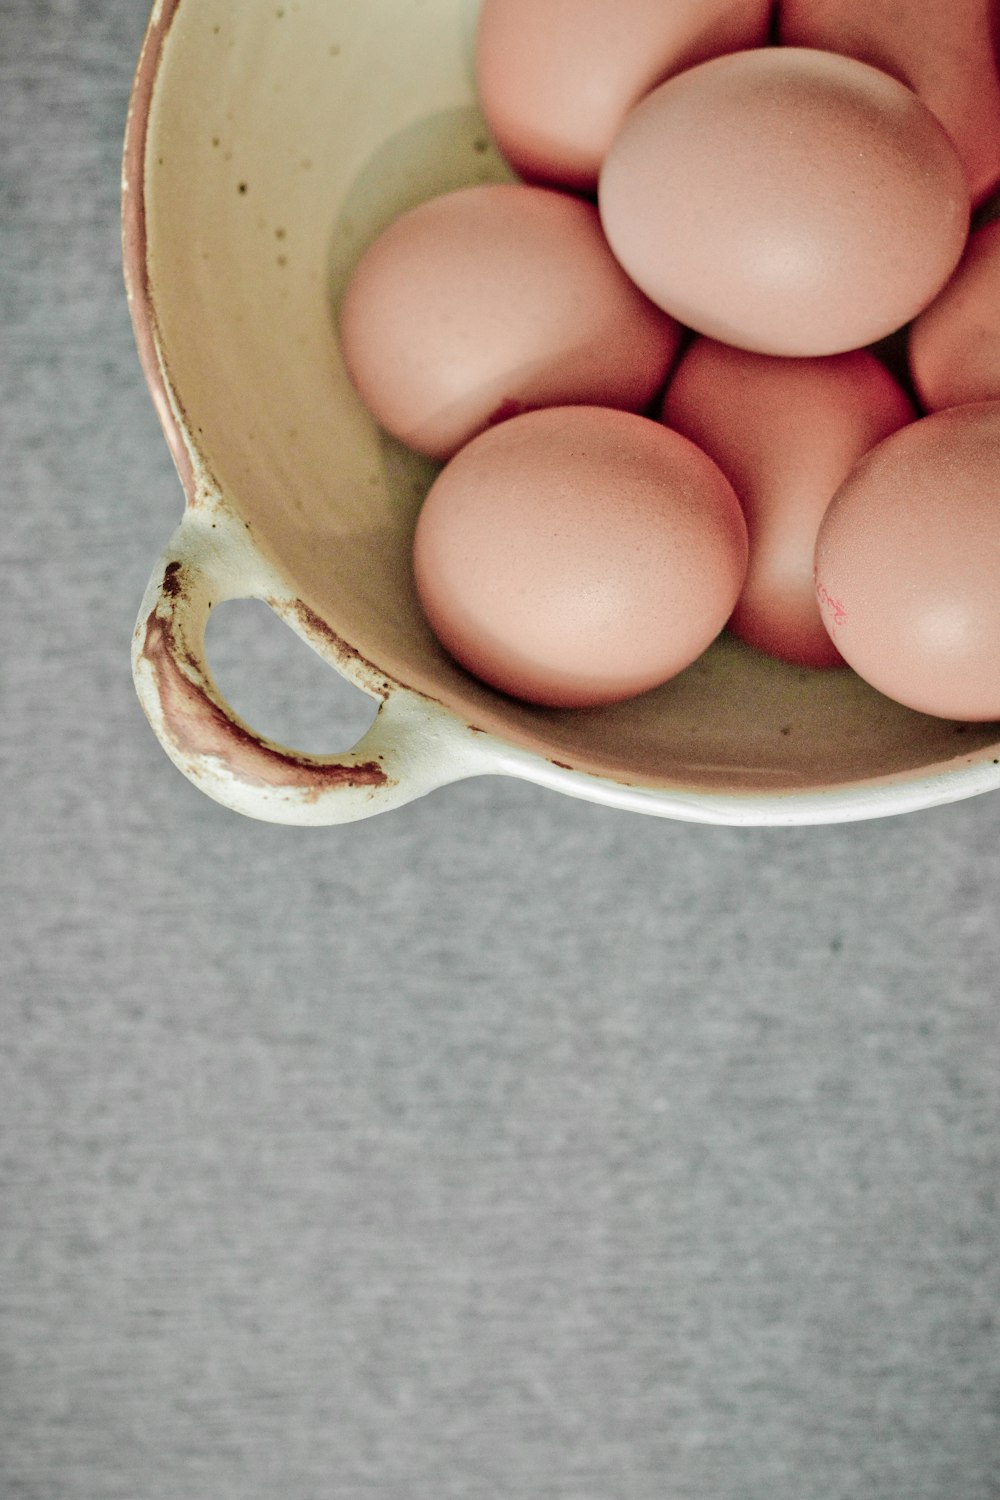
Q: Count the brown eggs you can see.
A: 8